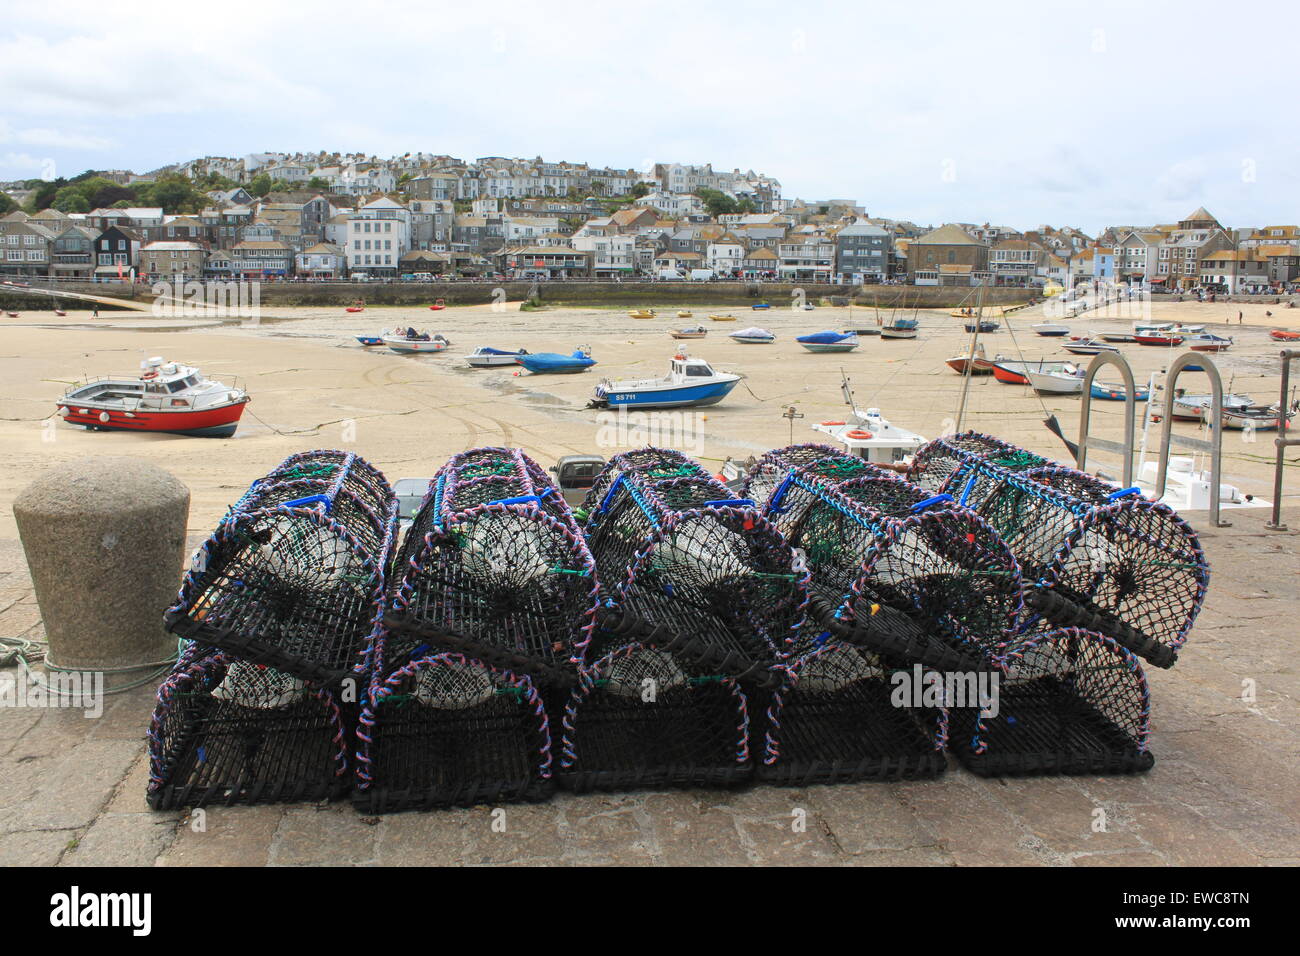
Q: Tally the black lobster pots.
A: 10